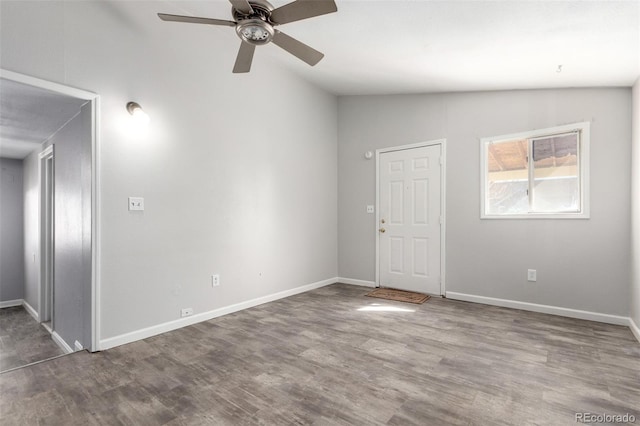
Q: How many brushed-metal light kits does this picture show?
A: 1